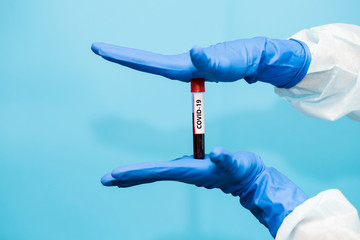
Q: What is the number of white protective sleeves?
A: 2